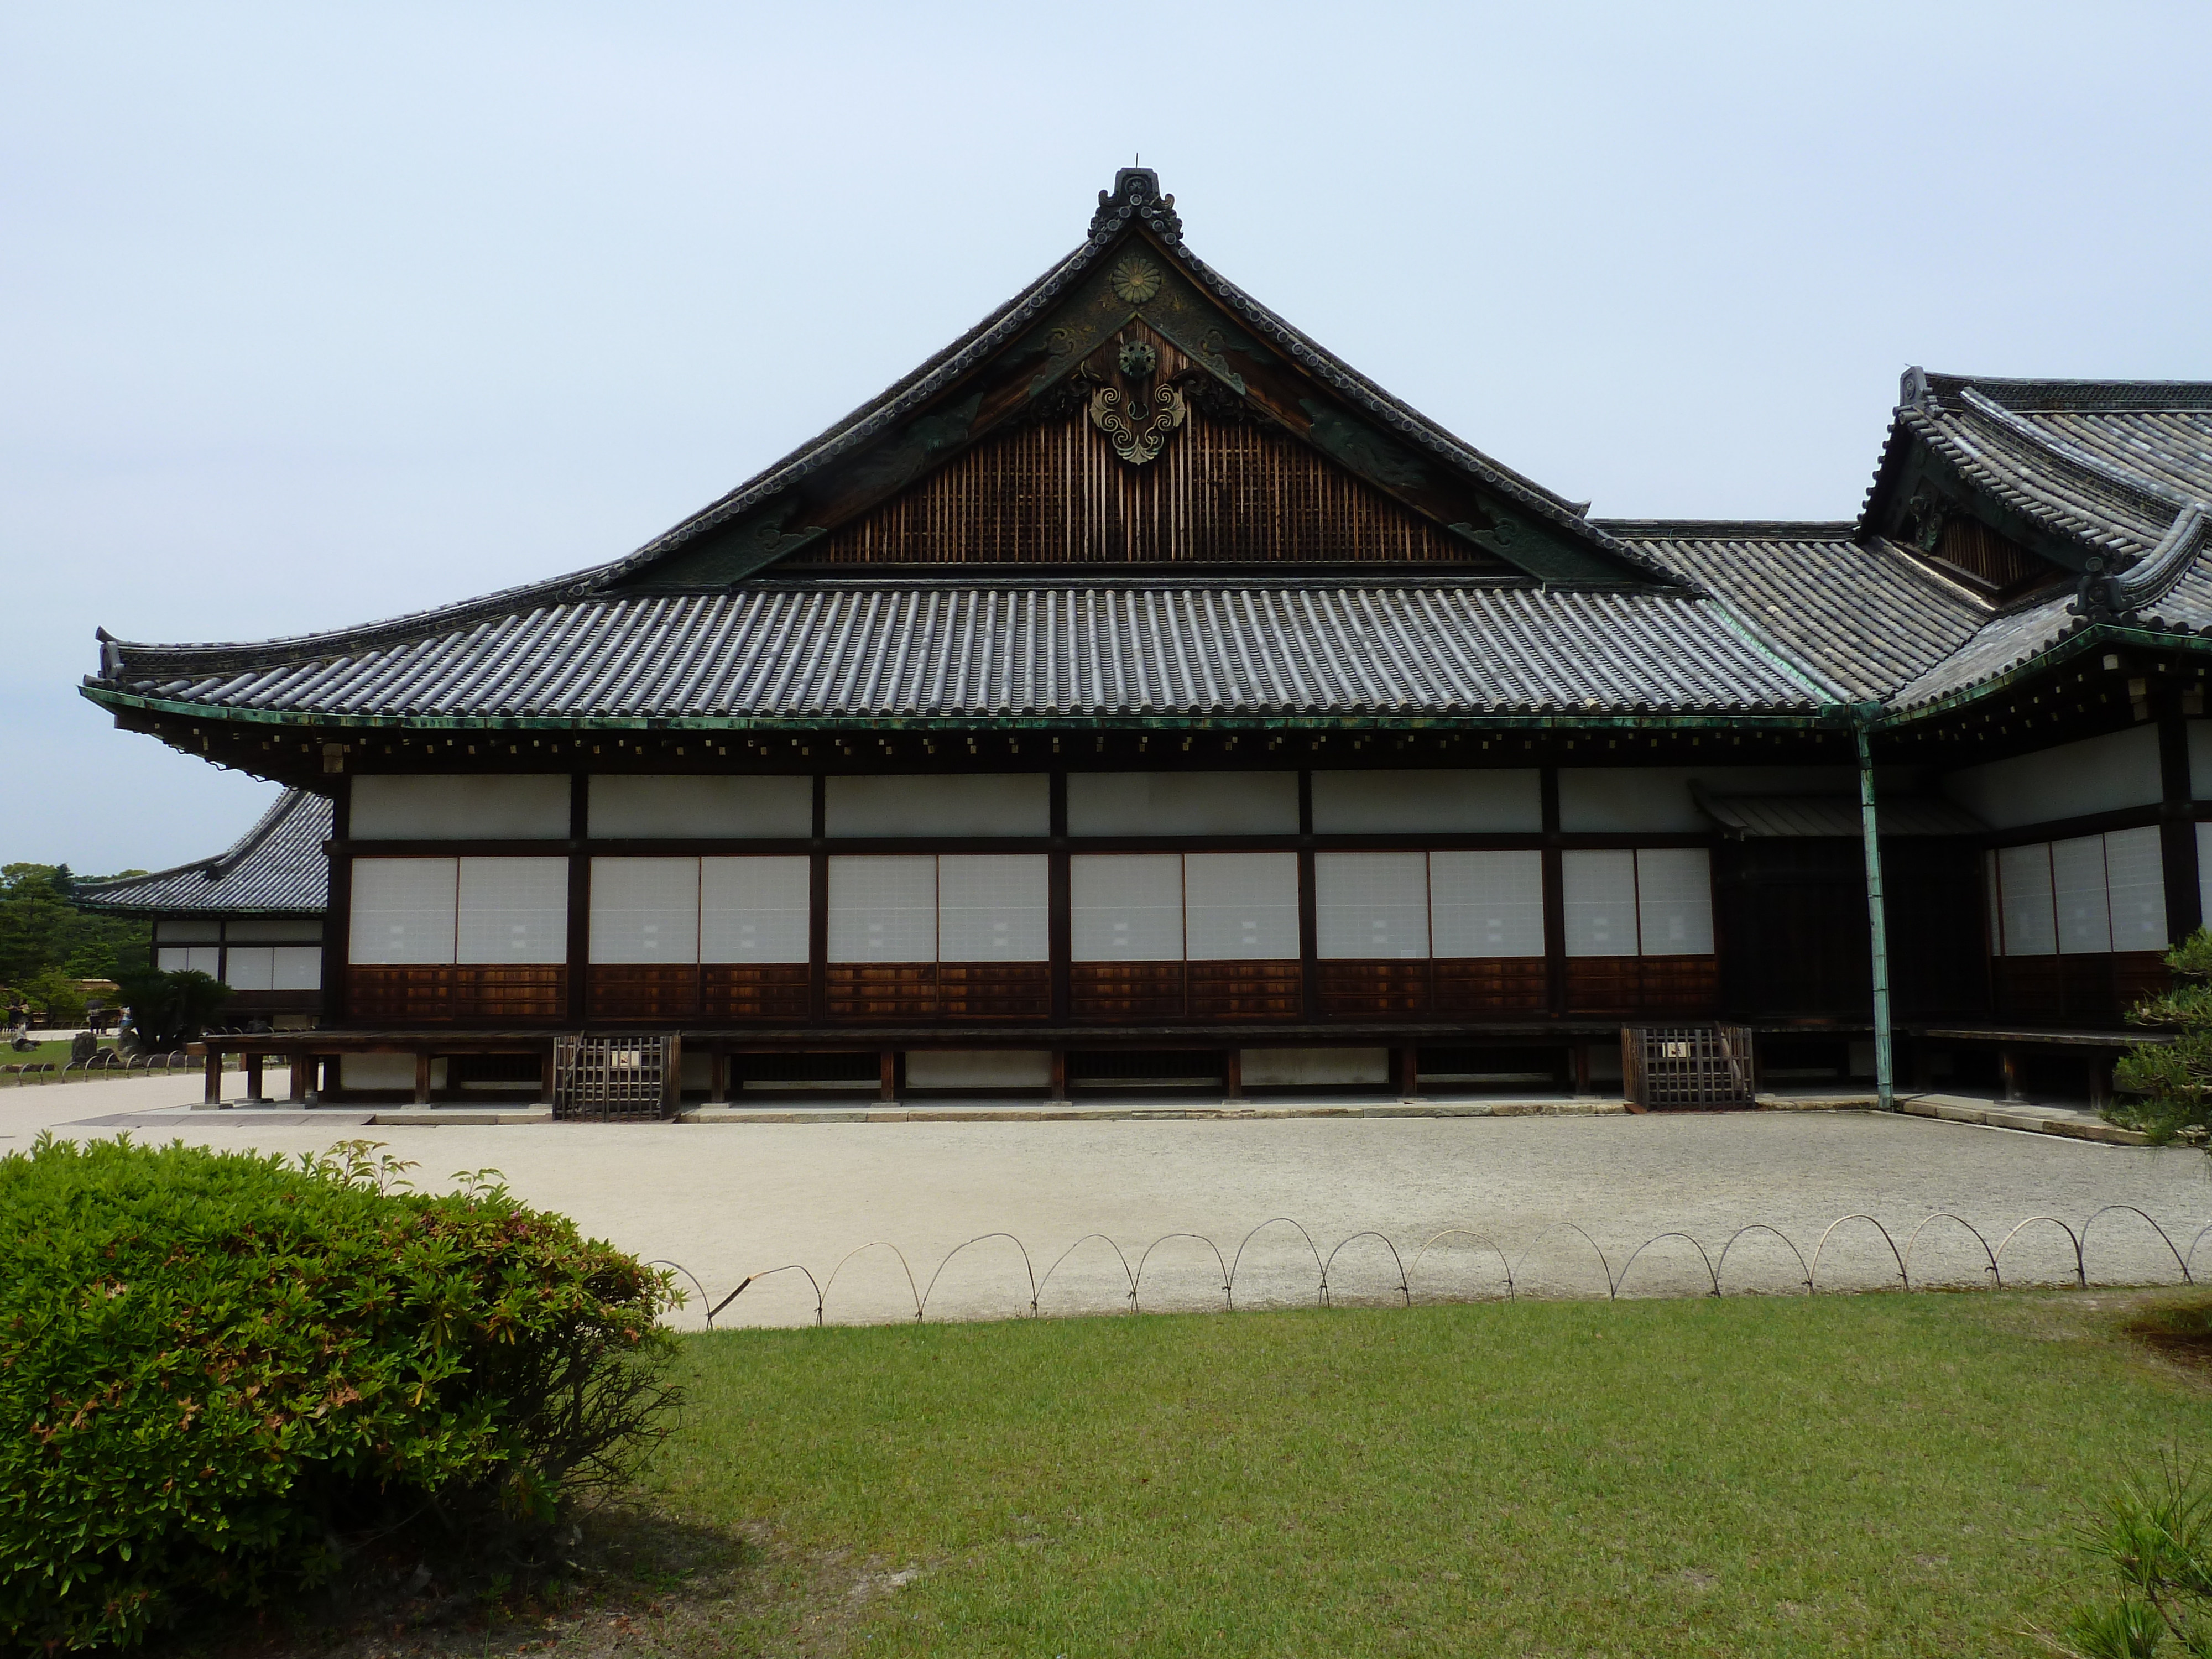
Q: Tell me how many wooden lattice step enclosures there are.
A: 2